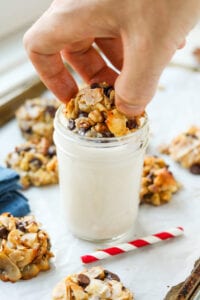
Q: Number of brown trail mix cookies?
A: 7